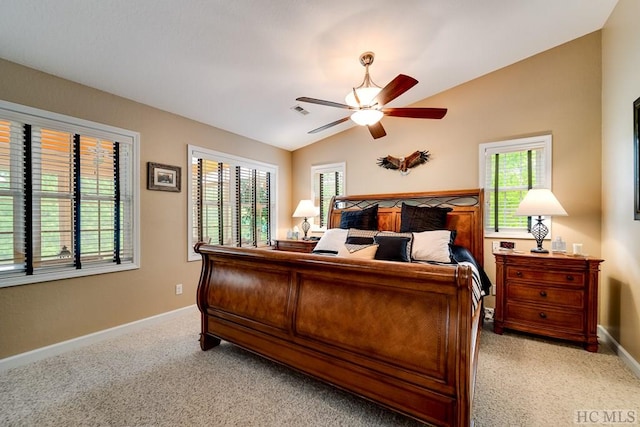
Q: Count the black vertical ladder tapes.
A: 12